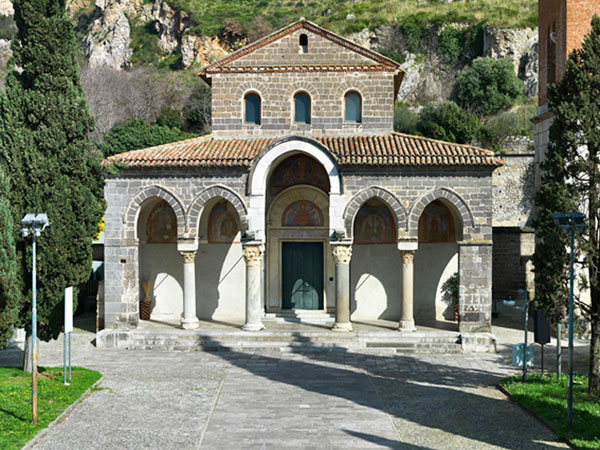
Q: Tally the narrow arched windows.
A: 4